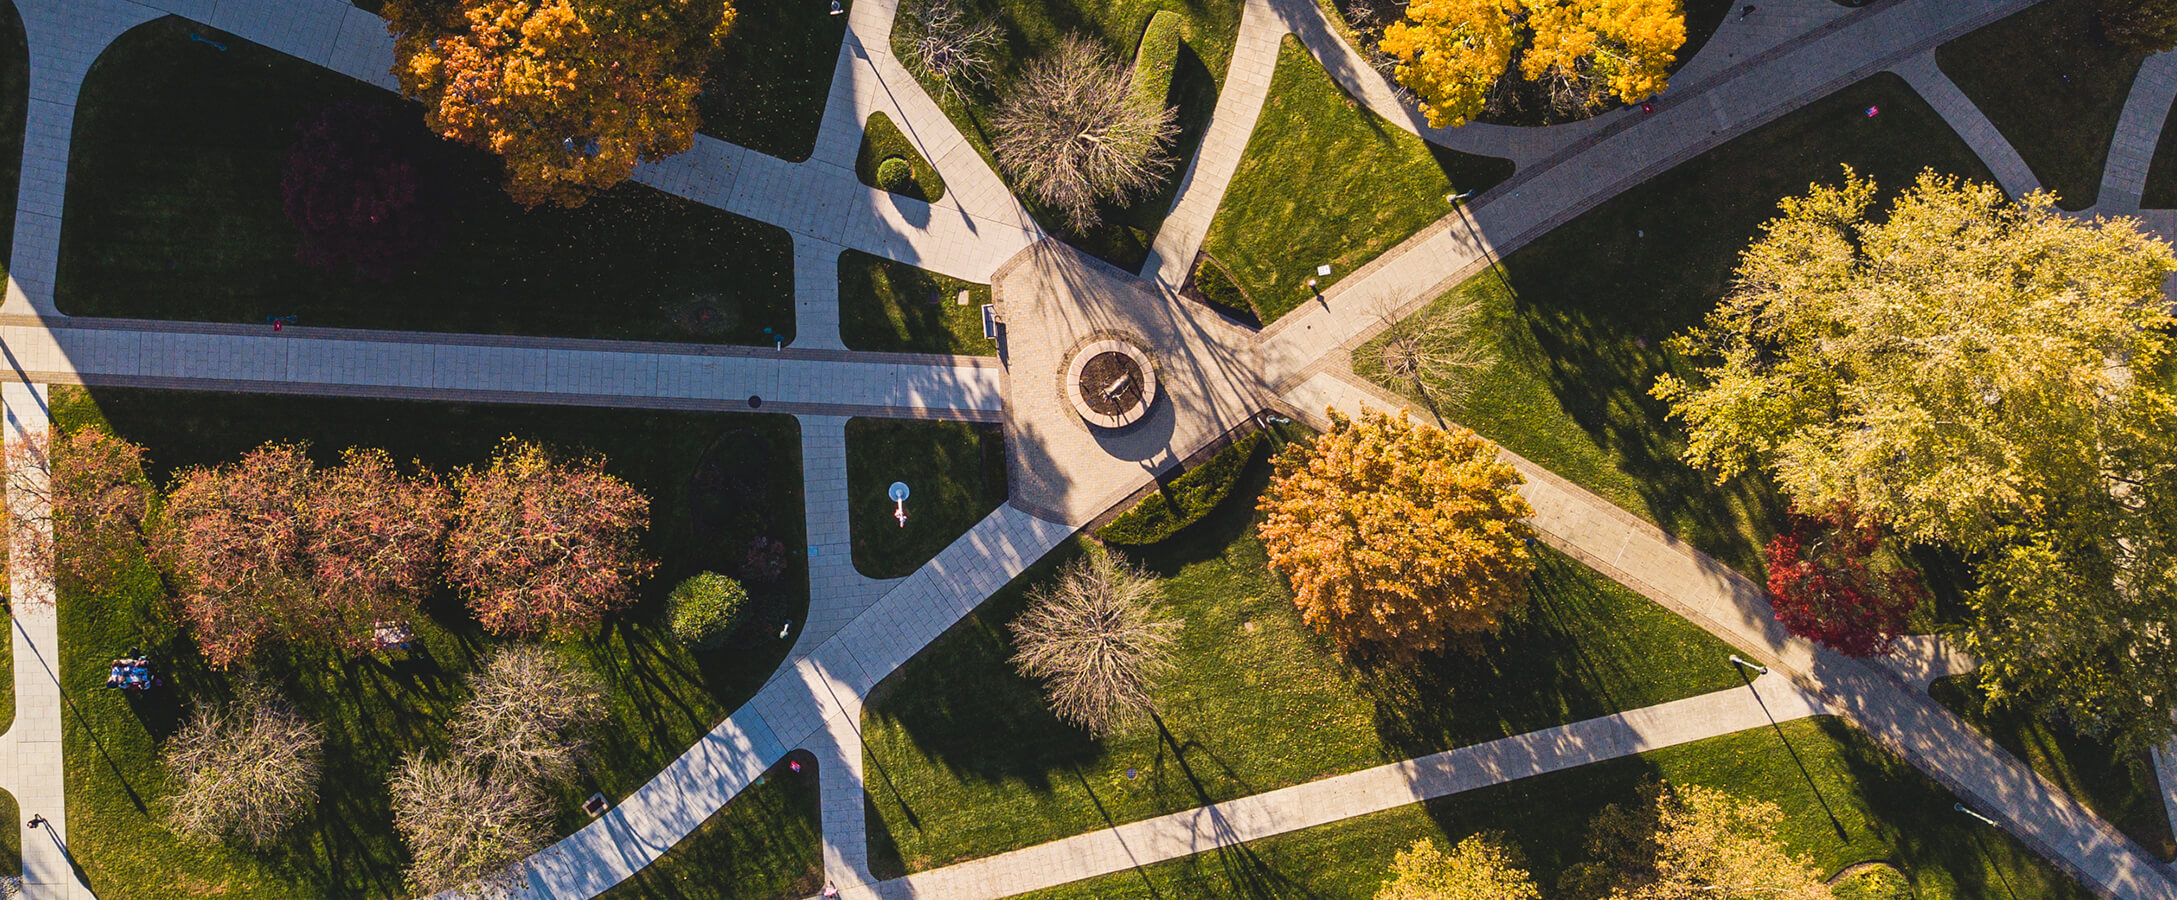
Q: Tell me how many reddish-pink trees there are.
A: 4